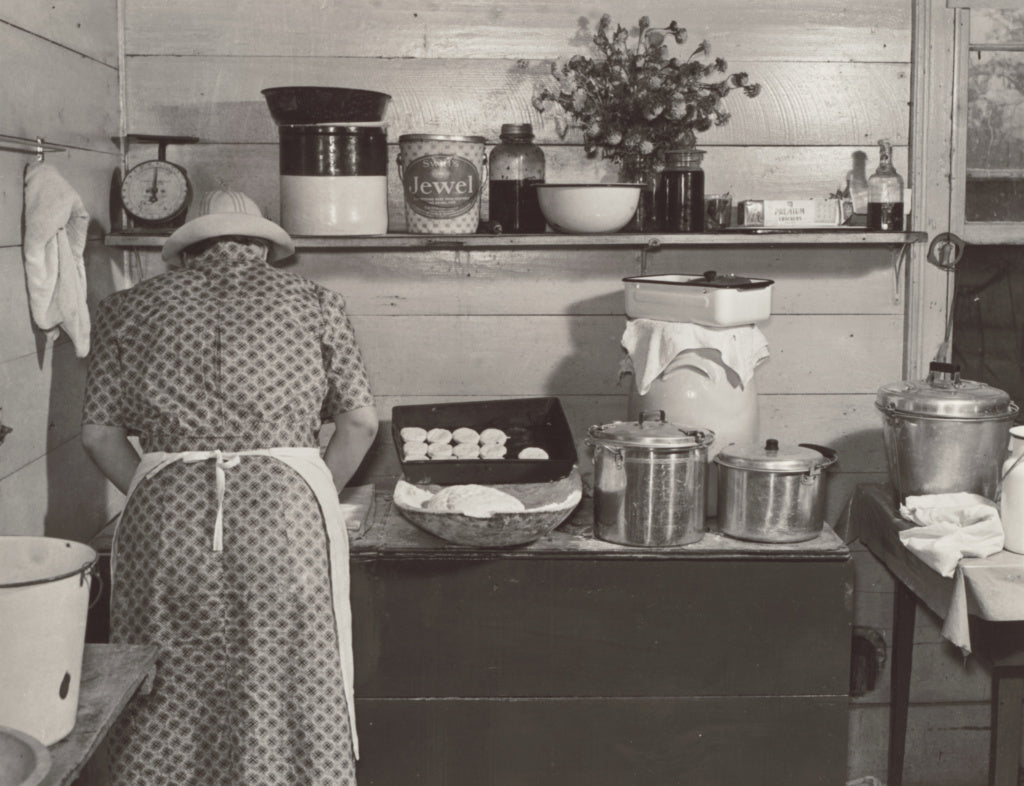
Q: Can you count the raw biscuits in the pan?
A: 13